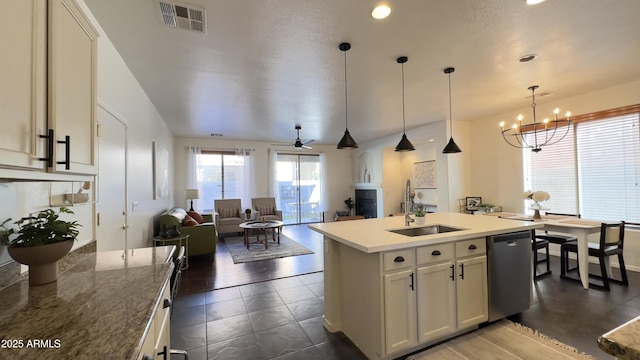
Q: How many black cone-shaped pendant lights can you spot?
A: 3